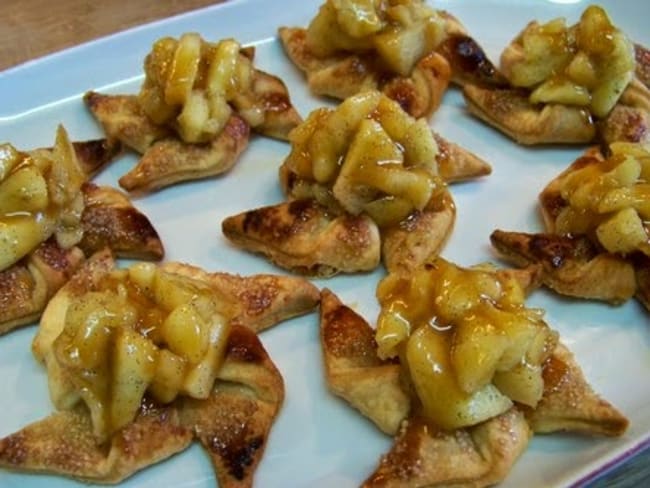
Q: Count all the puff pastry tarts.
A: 8